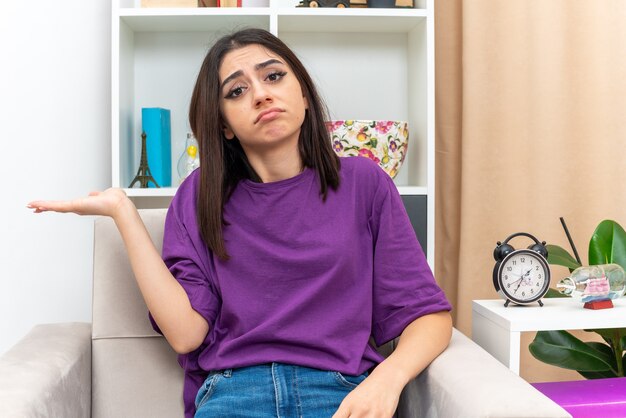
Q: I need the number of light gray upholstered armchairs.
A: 1